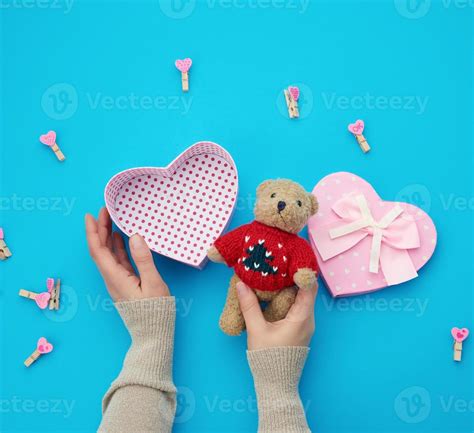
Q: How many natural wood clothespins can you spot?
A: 9